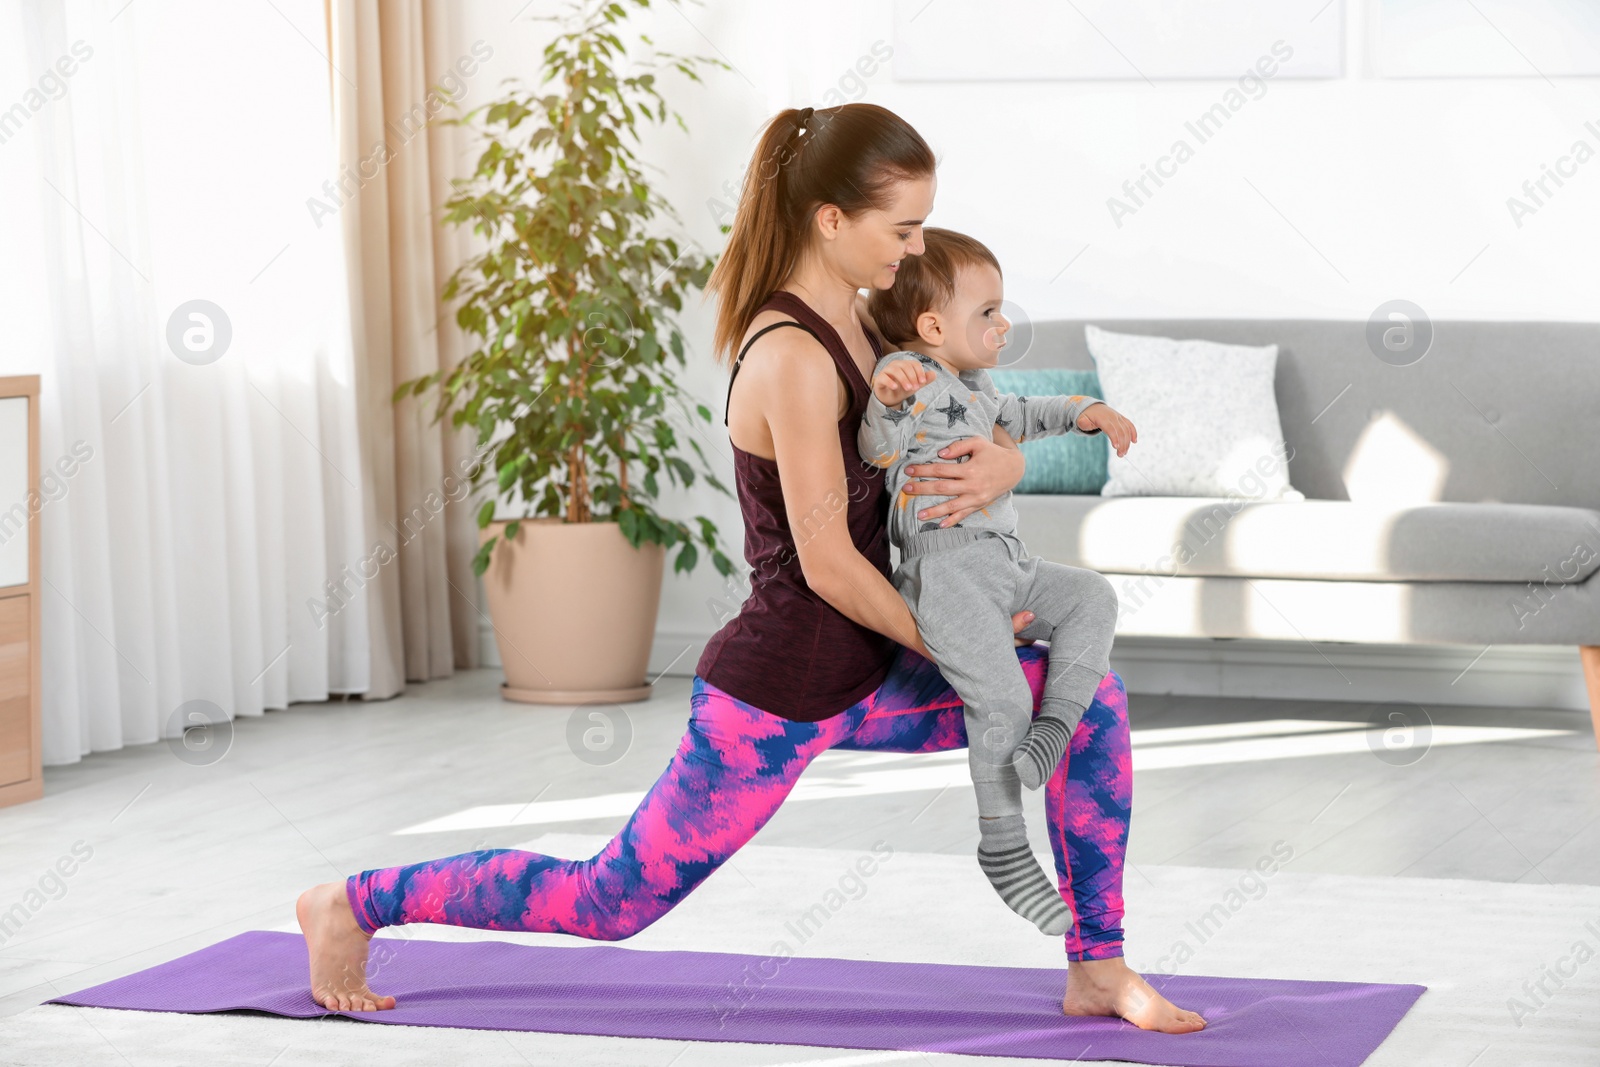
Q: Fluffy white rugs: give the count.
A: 1